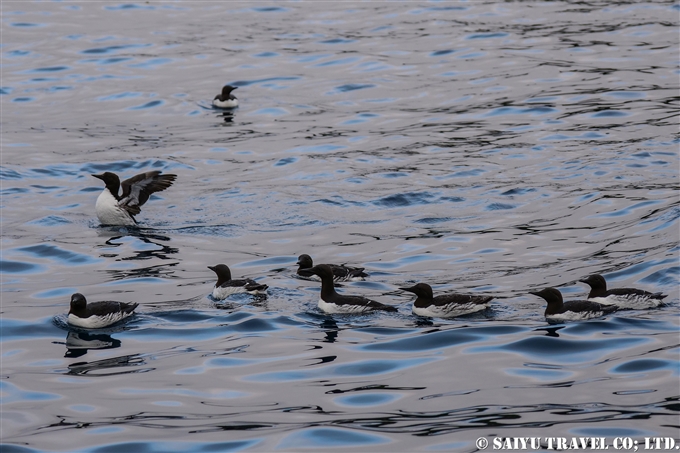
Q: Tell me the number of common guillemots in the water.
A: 9